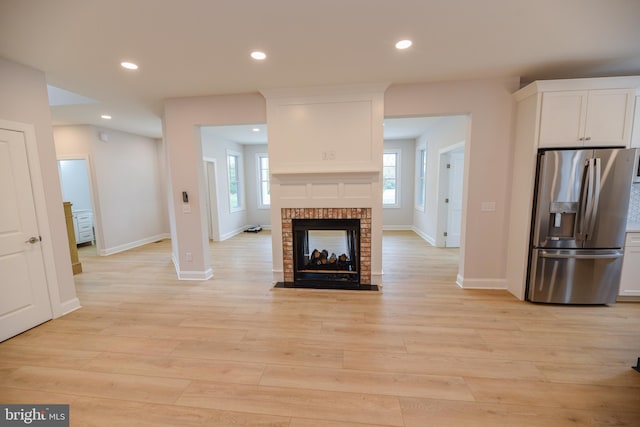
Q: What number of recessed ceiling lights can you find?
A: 5